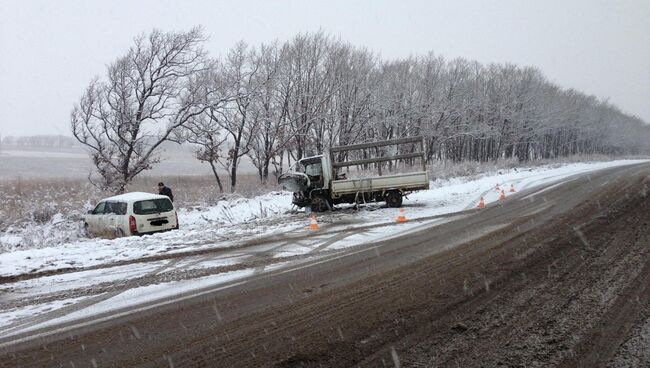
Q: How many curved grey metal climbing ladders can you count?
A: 0